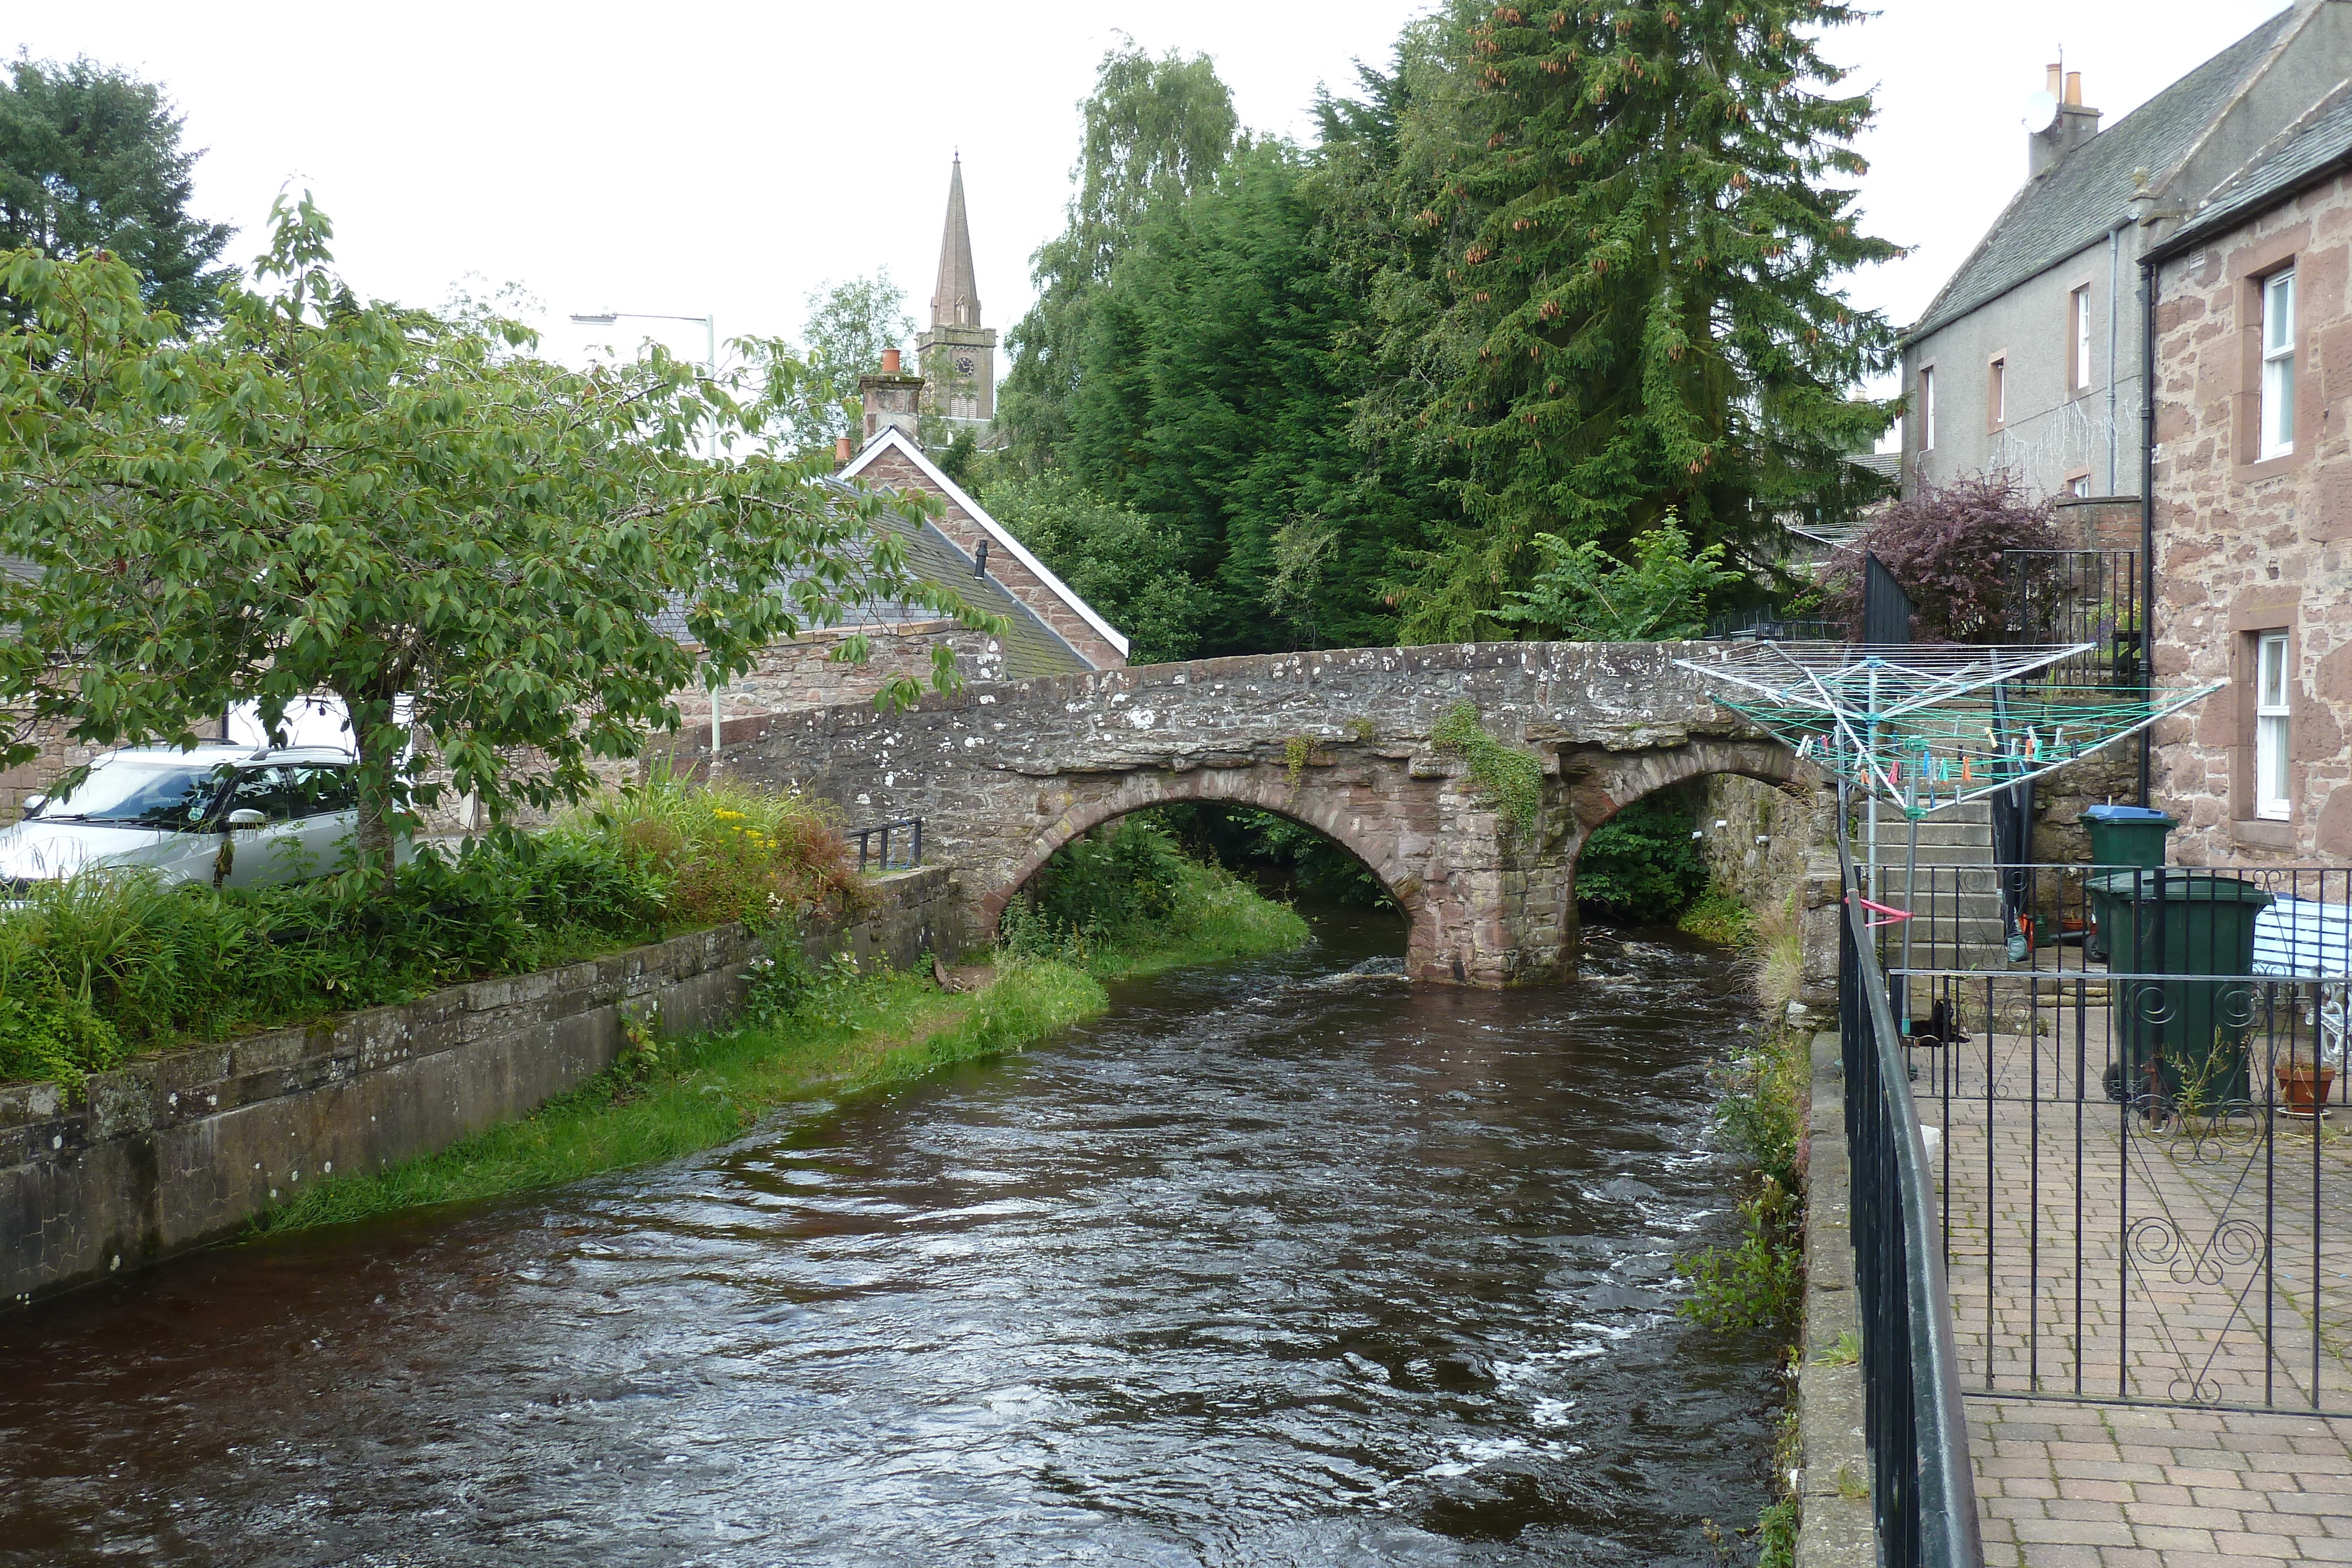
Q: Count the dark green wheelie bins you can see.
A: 2